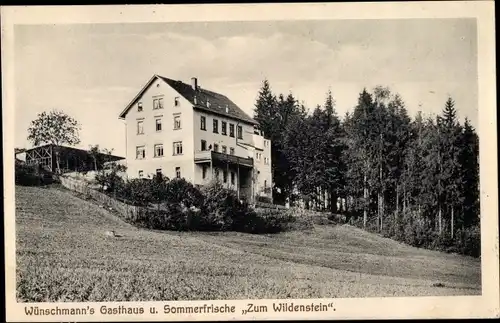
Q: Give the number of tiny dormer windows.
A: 3